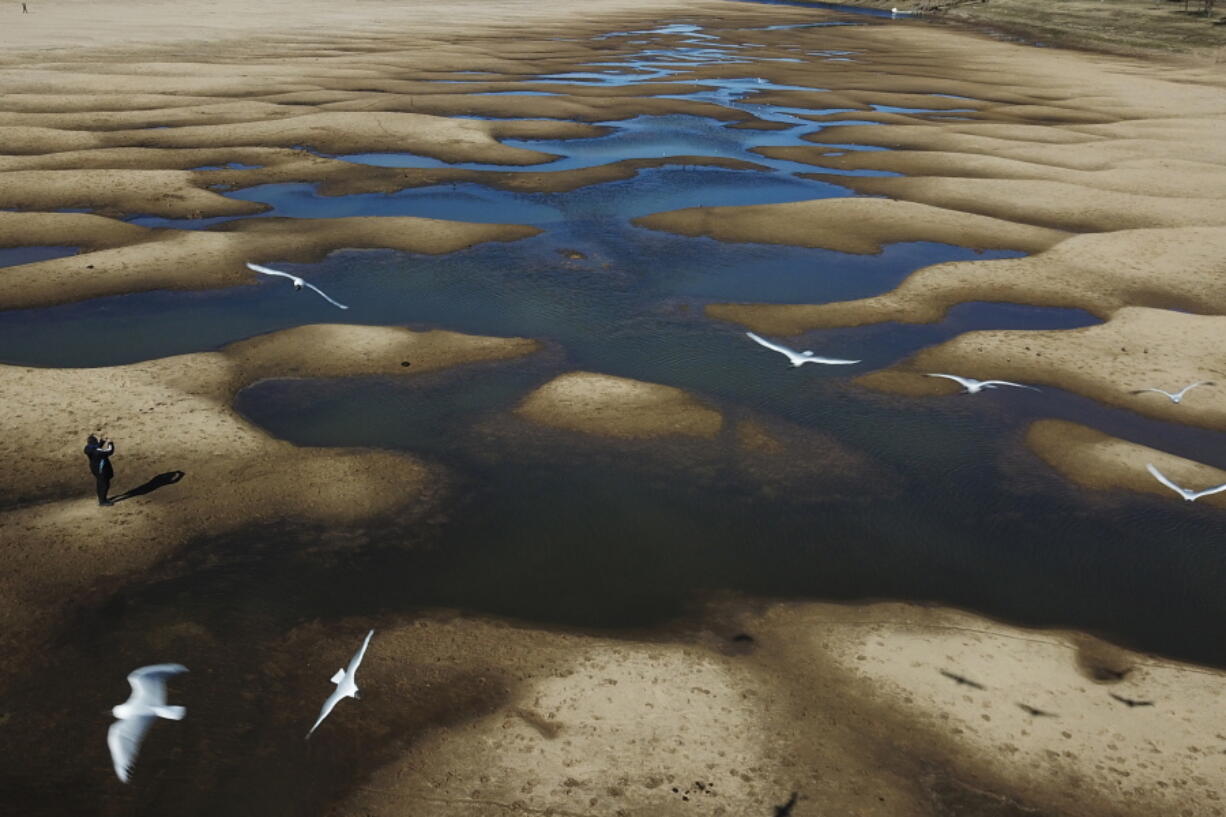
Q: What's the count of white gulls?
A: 7